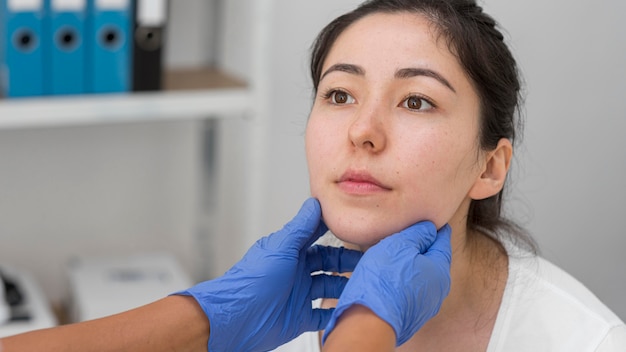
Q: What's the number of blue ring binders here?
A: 3